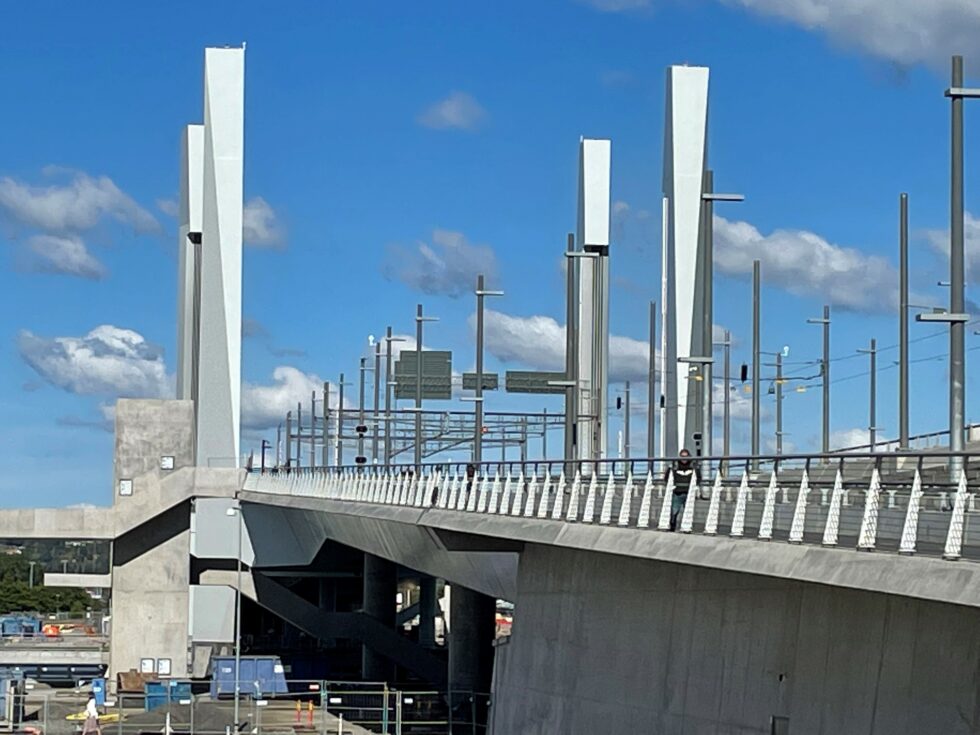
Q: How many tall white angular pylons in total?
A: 4